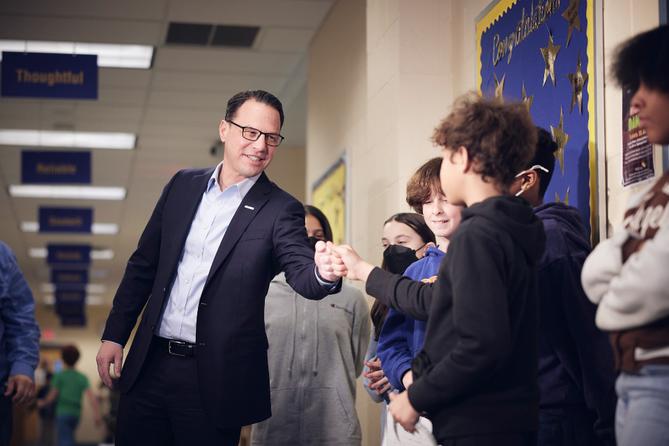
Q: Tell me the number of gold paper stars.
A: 7